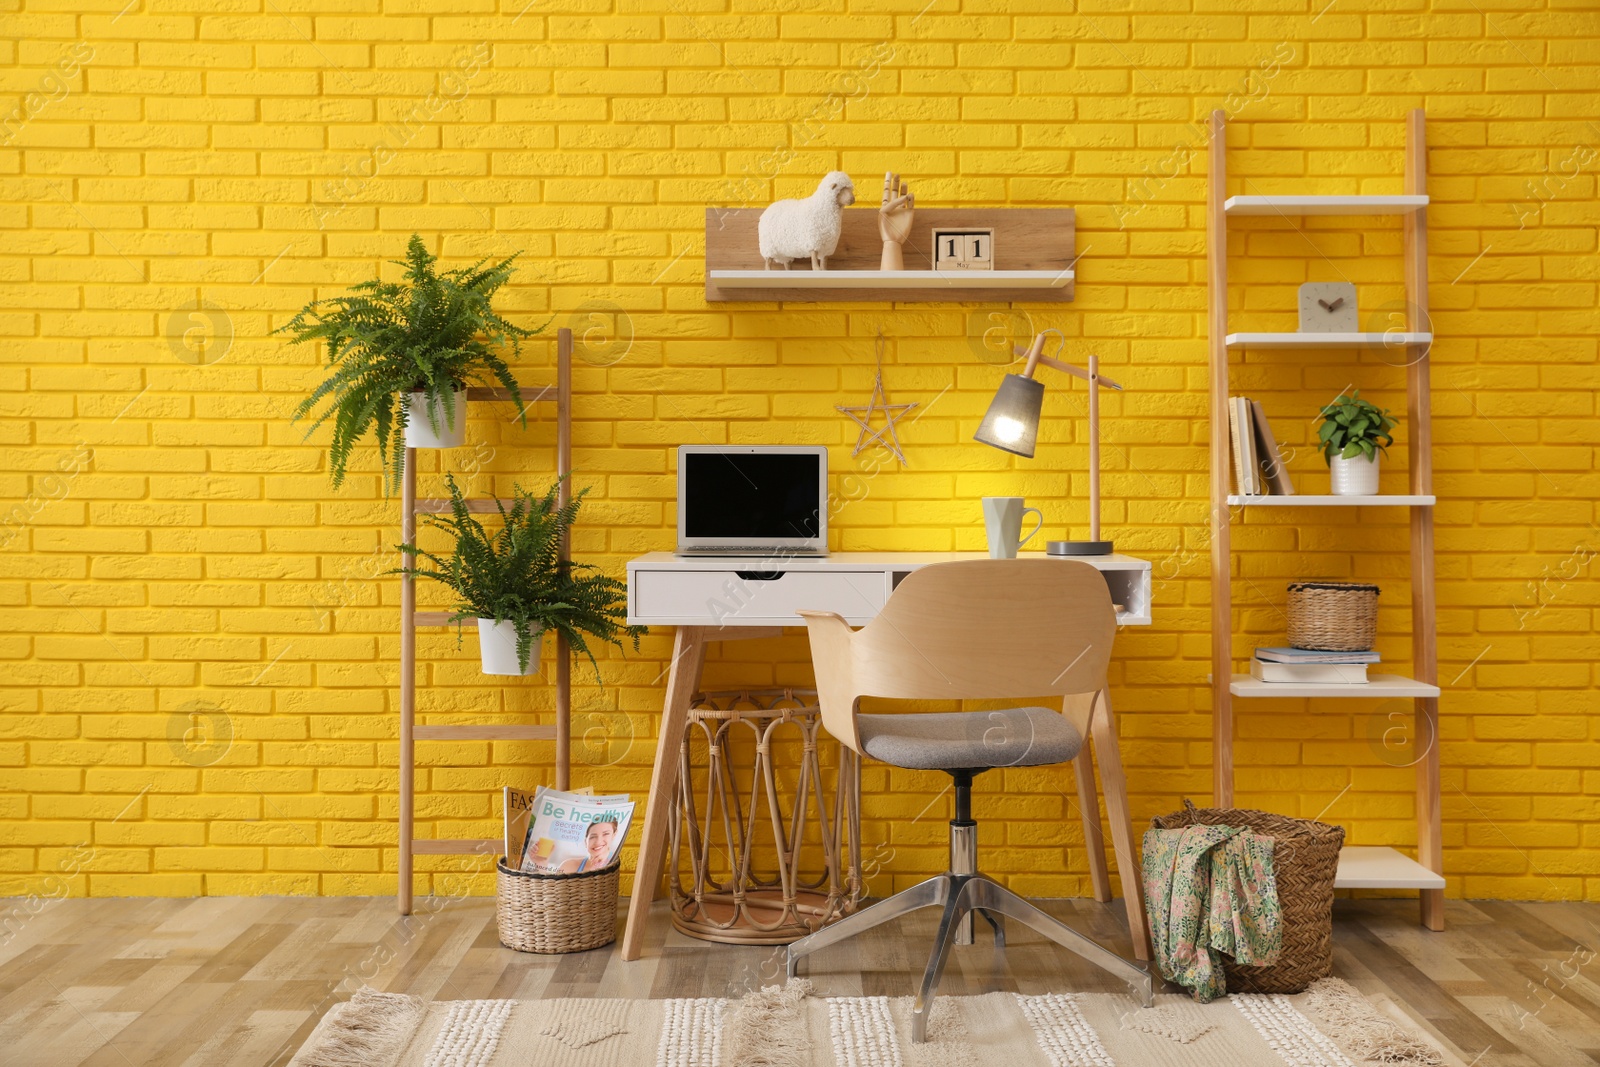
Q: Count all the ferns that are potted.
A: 2